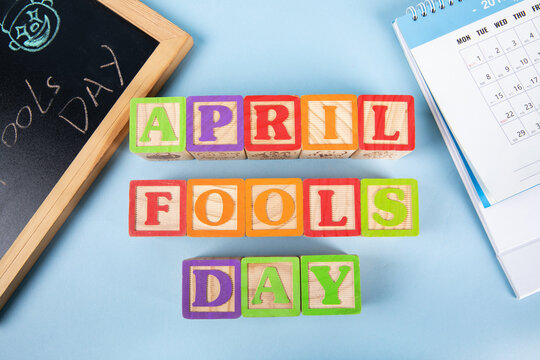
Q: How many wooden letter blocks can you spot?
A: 13